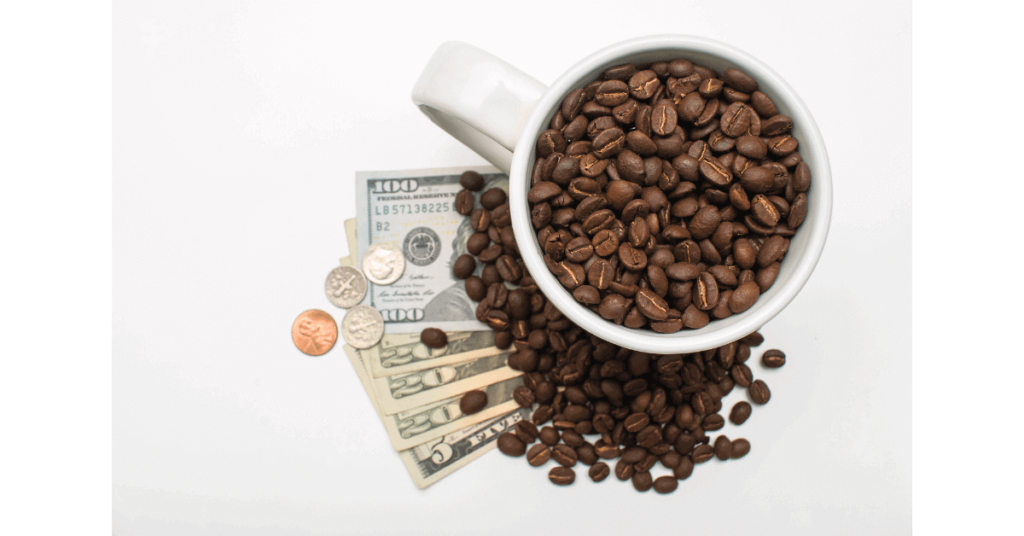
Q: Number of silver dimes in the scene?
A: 3